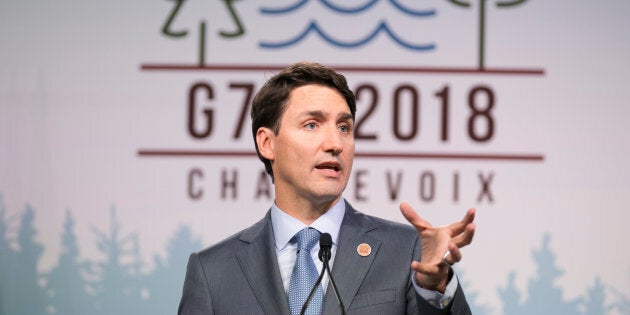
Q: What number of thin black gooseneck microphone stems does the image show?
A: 2